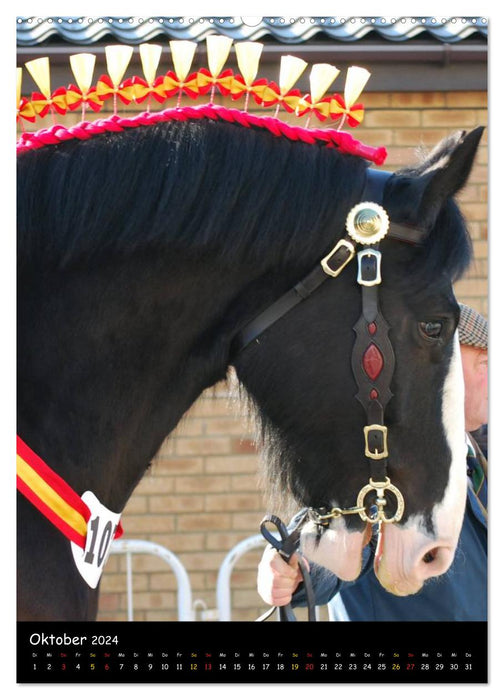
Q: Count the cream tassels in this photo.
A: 11